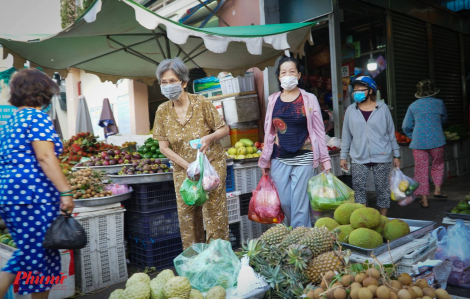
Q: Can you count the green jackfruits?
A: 7